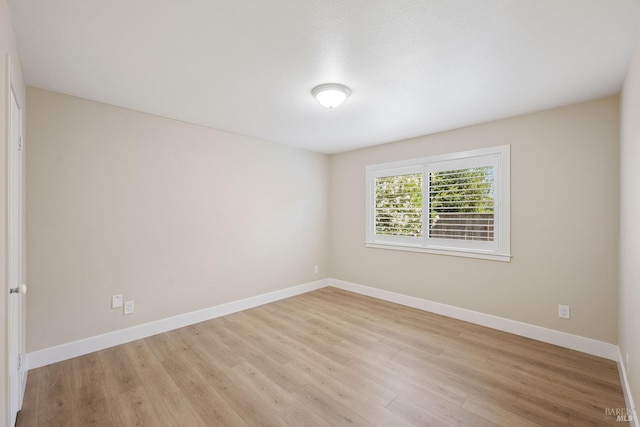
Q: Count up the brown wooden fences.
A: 1